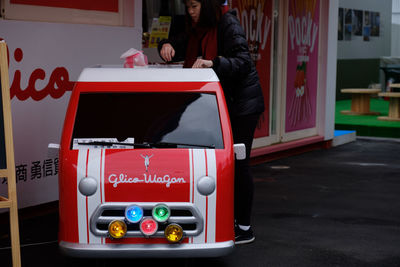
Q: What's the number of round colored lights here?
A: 5